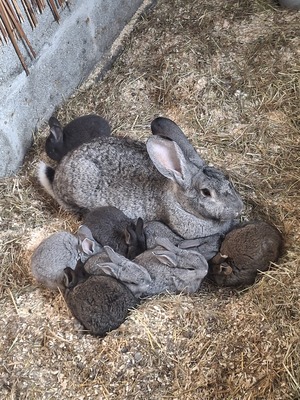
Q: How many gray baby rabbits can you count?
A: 4